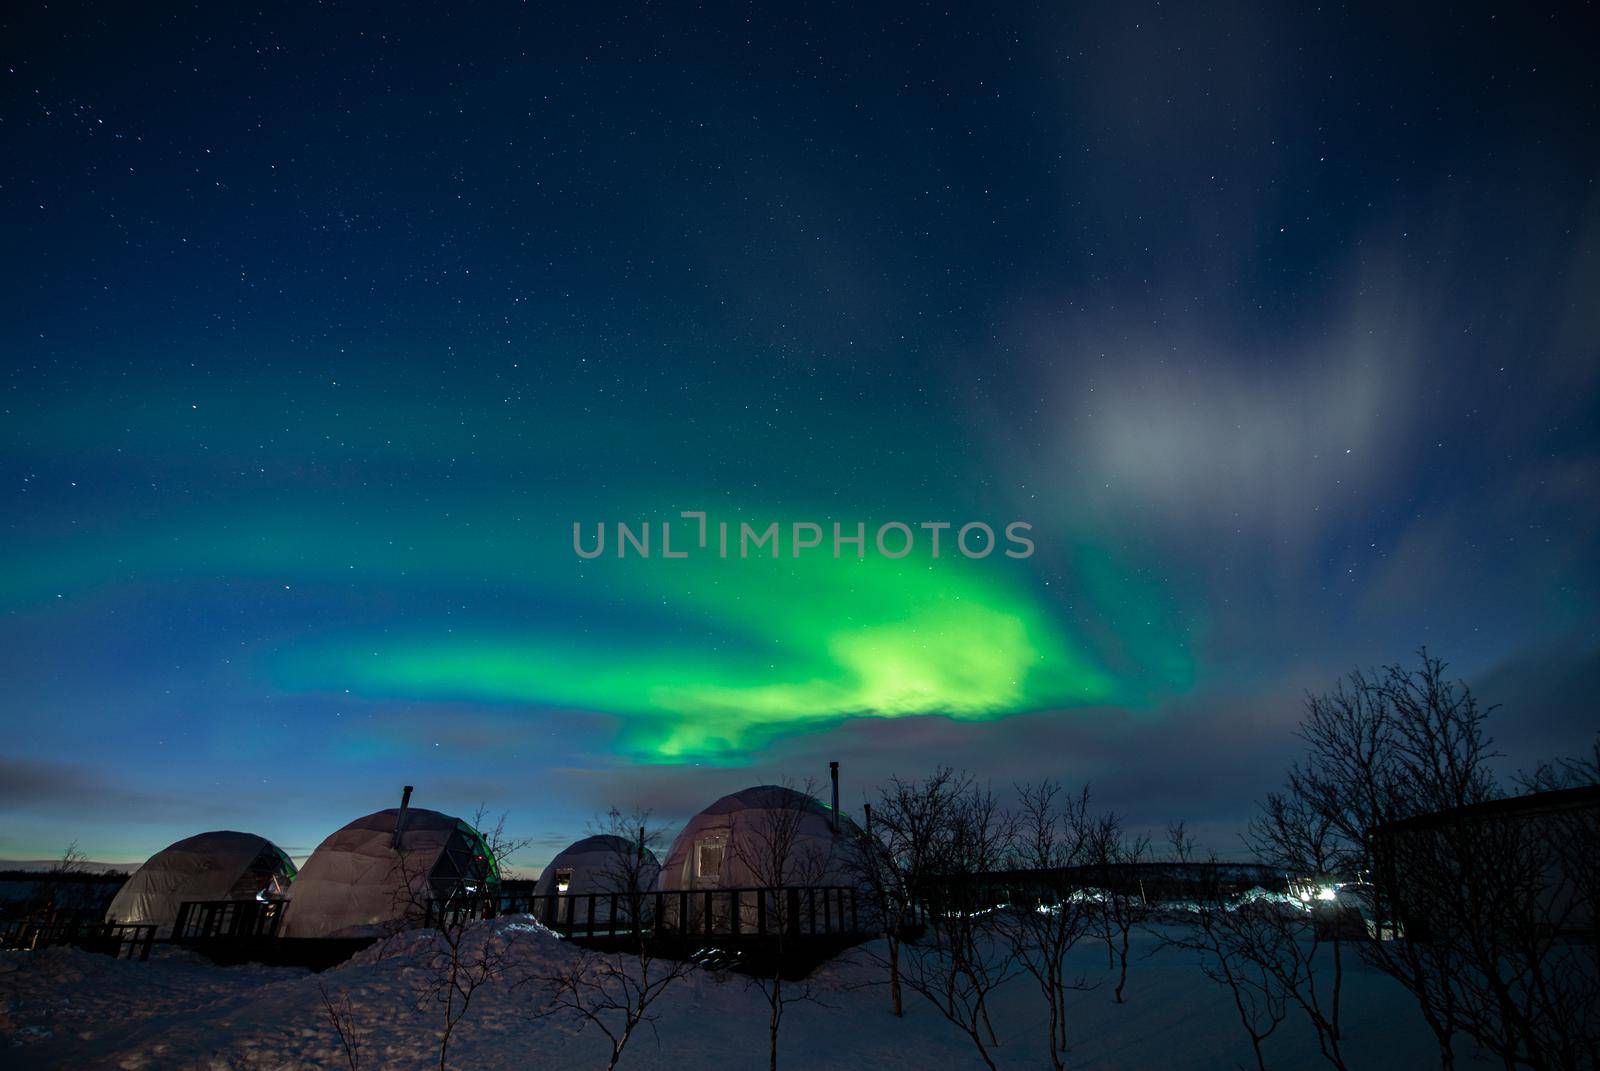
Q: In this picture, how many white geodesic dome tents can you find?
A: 4